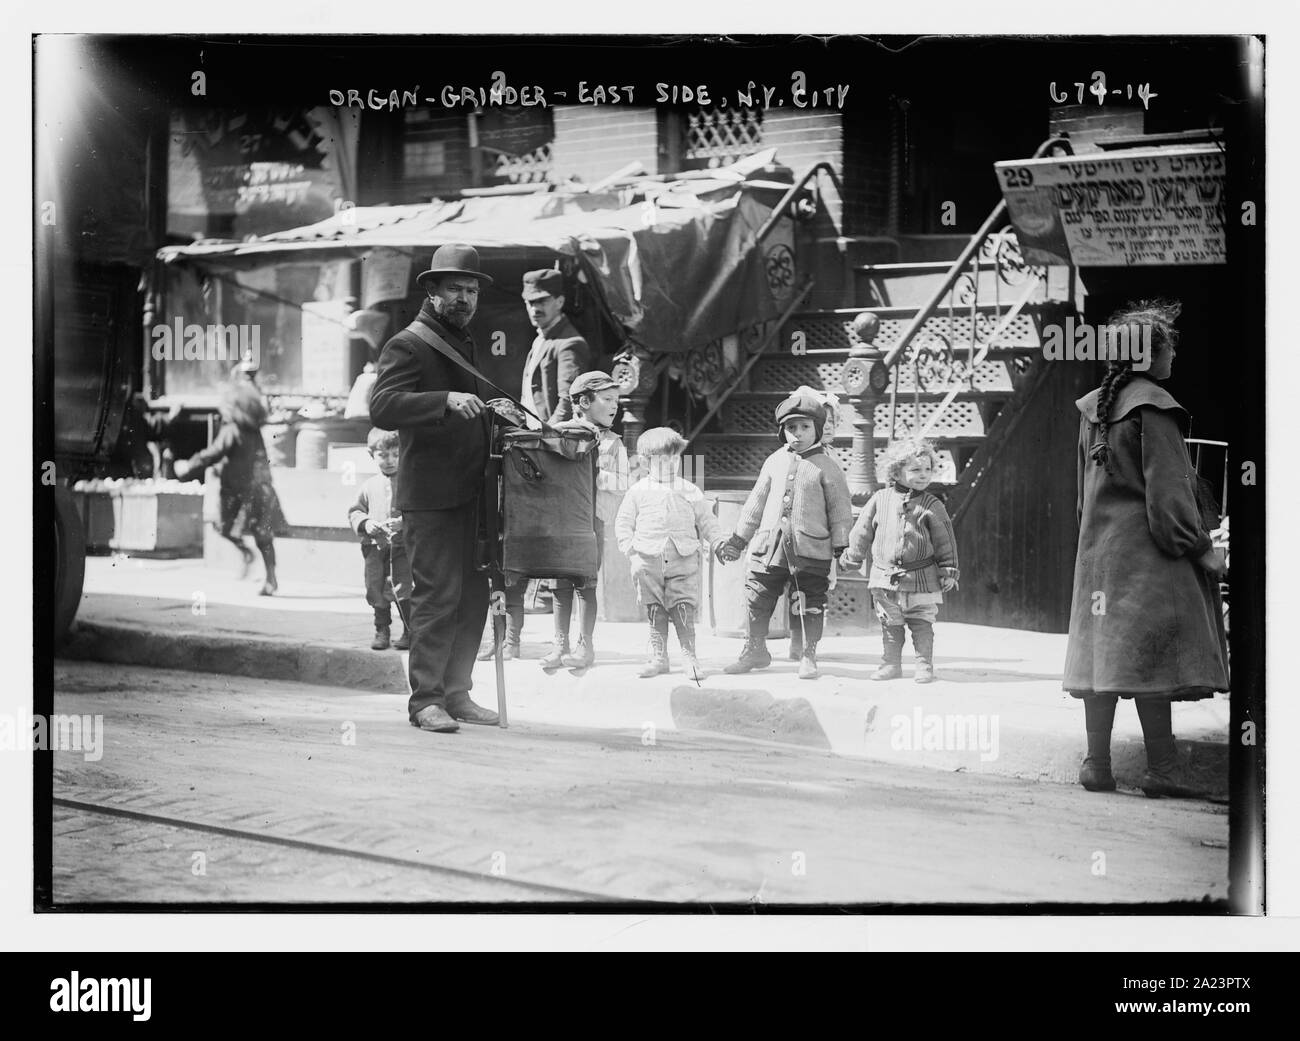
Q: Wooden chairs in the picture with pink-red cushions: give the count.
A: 0